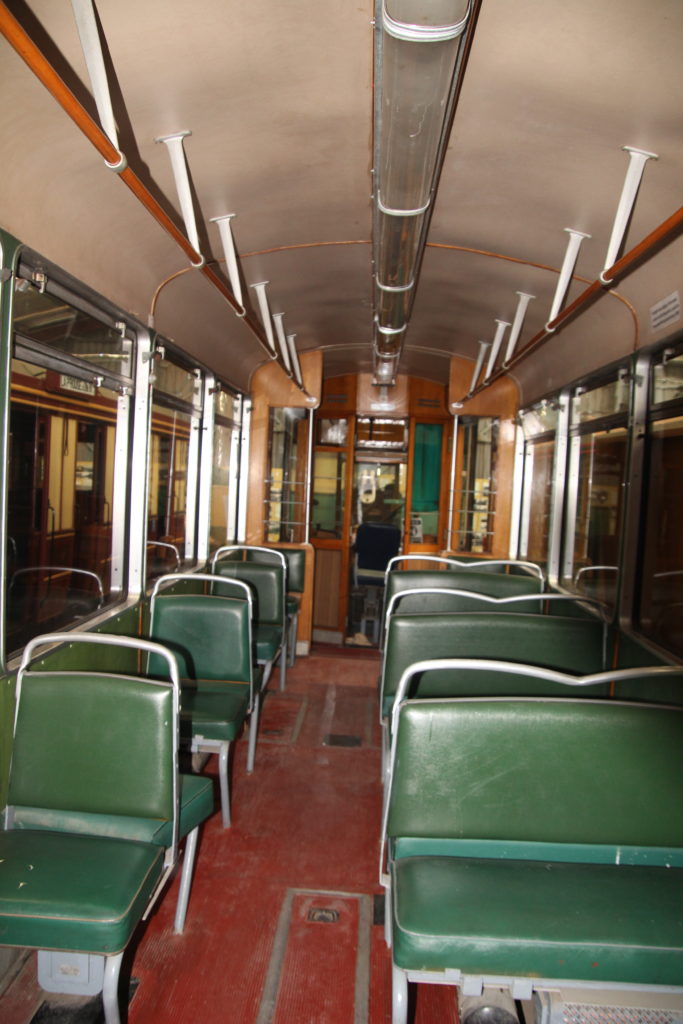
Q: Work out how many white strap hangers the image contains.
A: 11